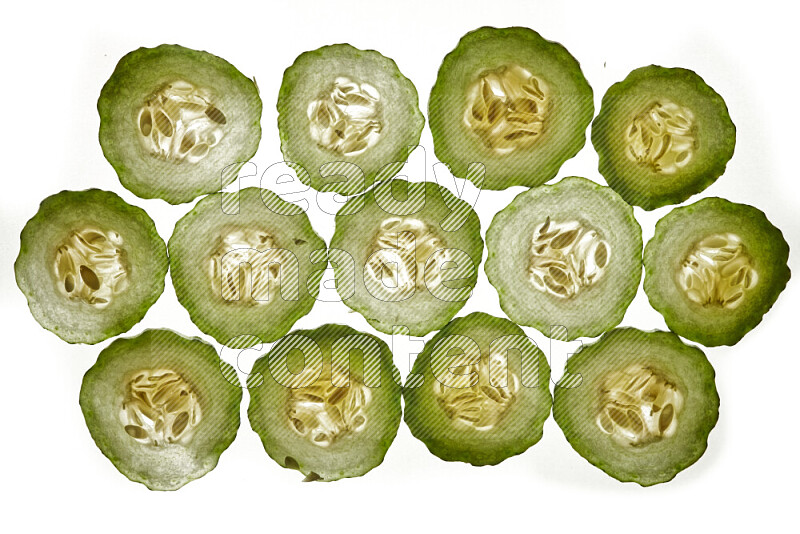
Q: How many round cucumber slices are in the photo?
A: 13